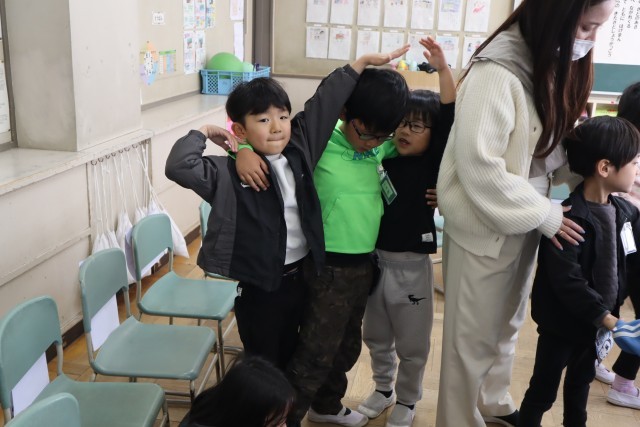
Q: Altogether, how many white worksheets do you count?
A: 14